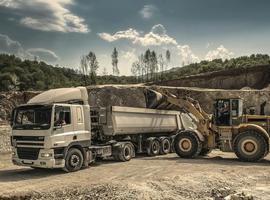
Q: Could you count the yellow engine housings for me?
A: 1